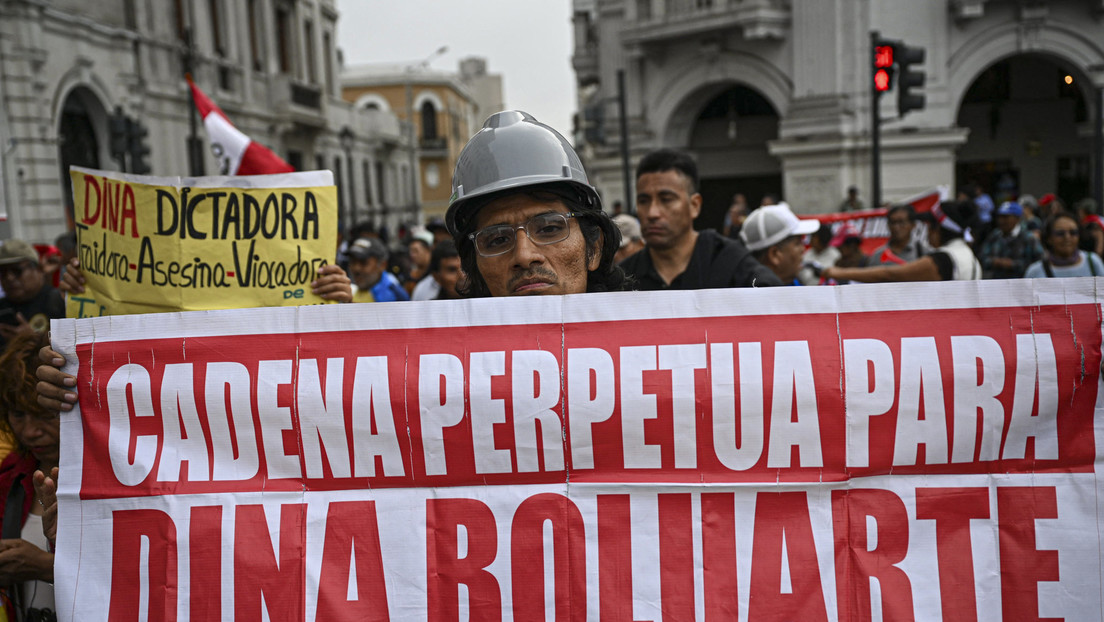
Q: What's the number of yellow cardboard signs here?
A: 1